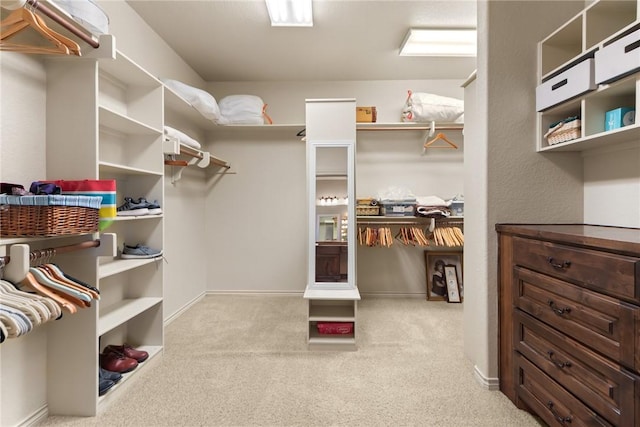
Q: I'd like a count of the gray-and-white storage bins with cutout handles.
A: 2